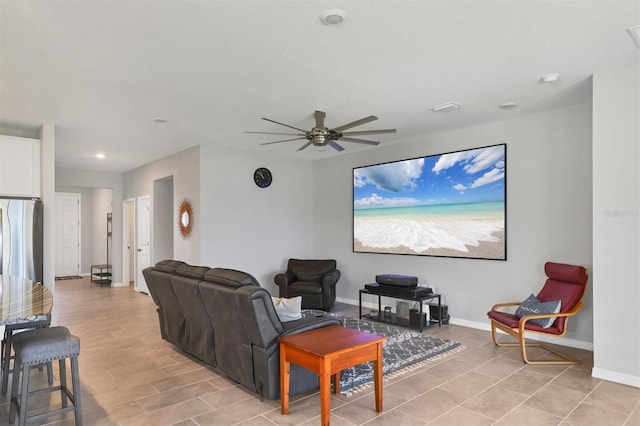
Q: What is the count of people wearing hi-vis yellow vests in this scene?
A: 0